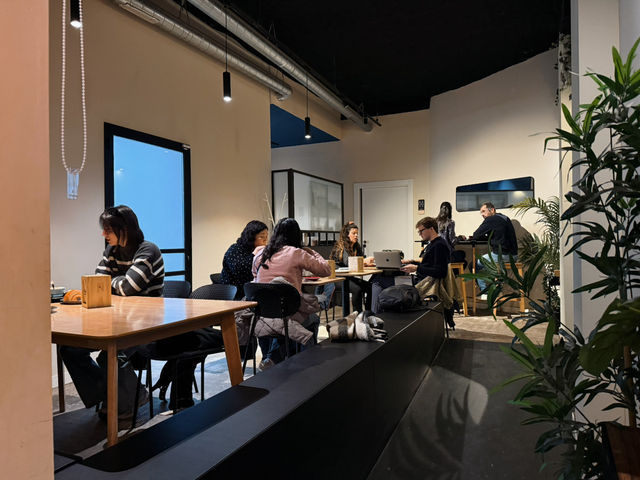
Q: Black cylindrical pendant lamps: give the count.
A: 3